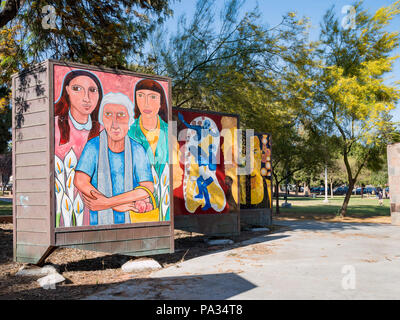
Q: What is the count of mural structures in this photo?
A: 3